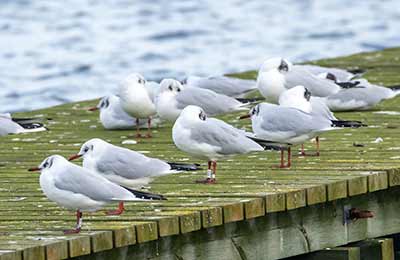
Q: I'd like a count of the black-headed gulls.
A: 13